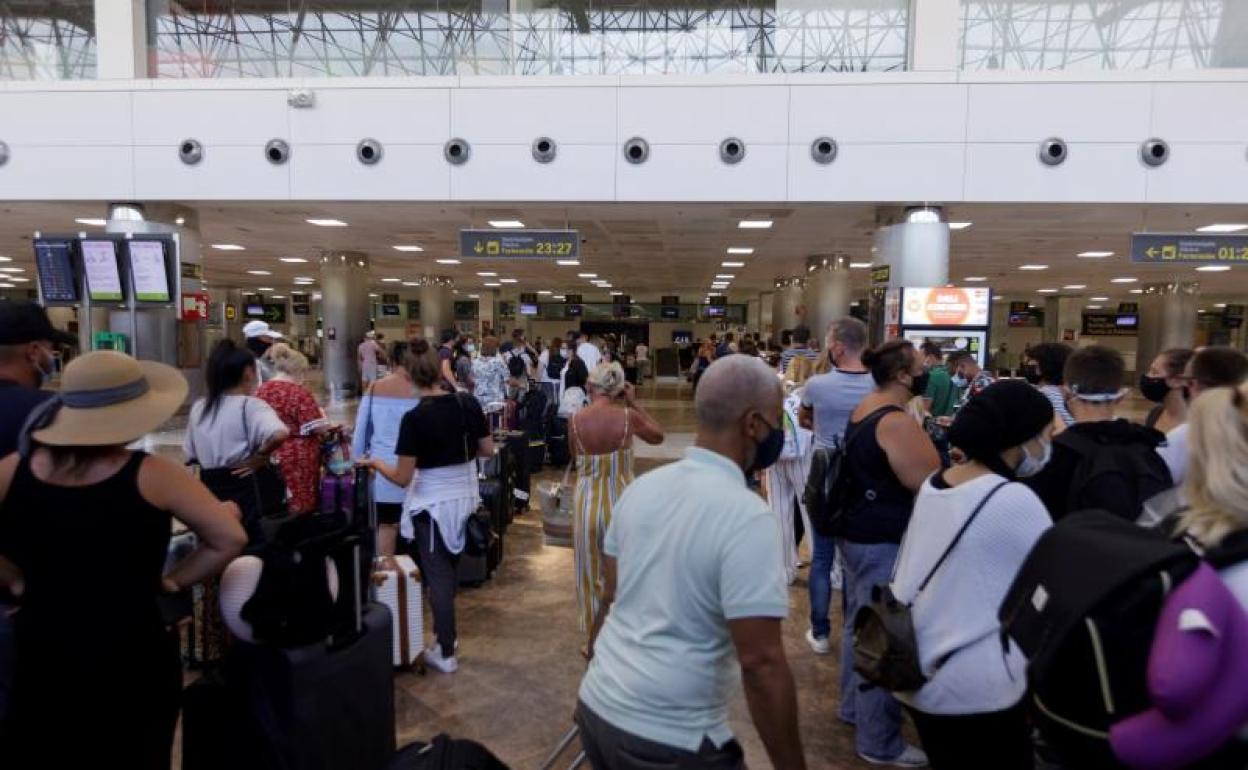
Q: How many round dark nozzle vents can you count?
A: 11